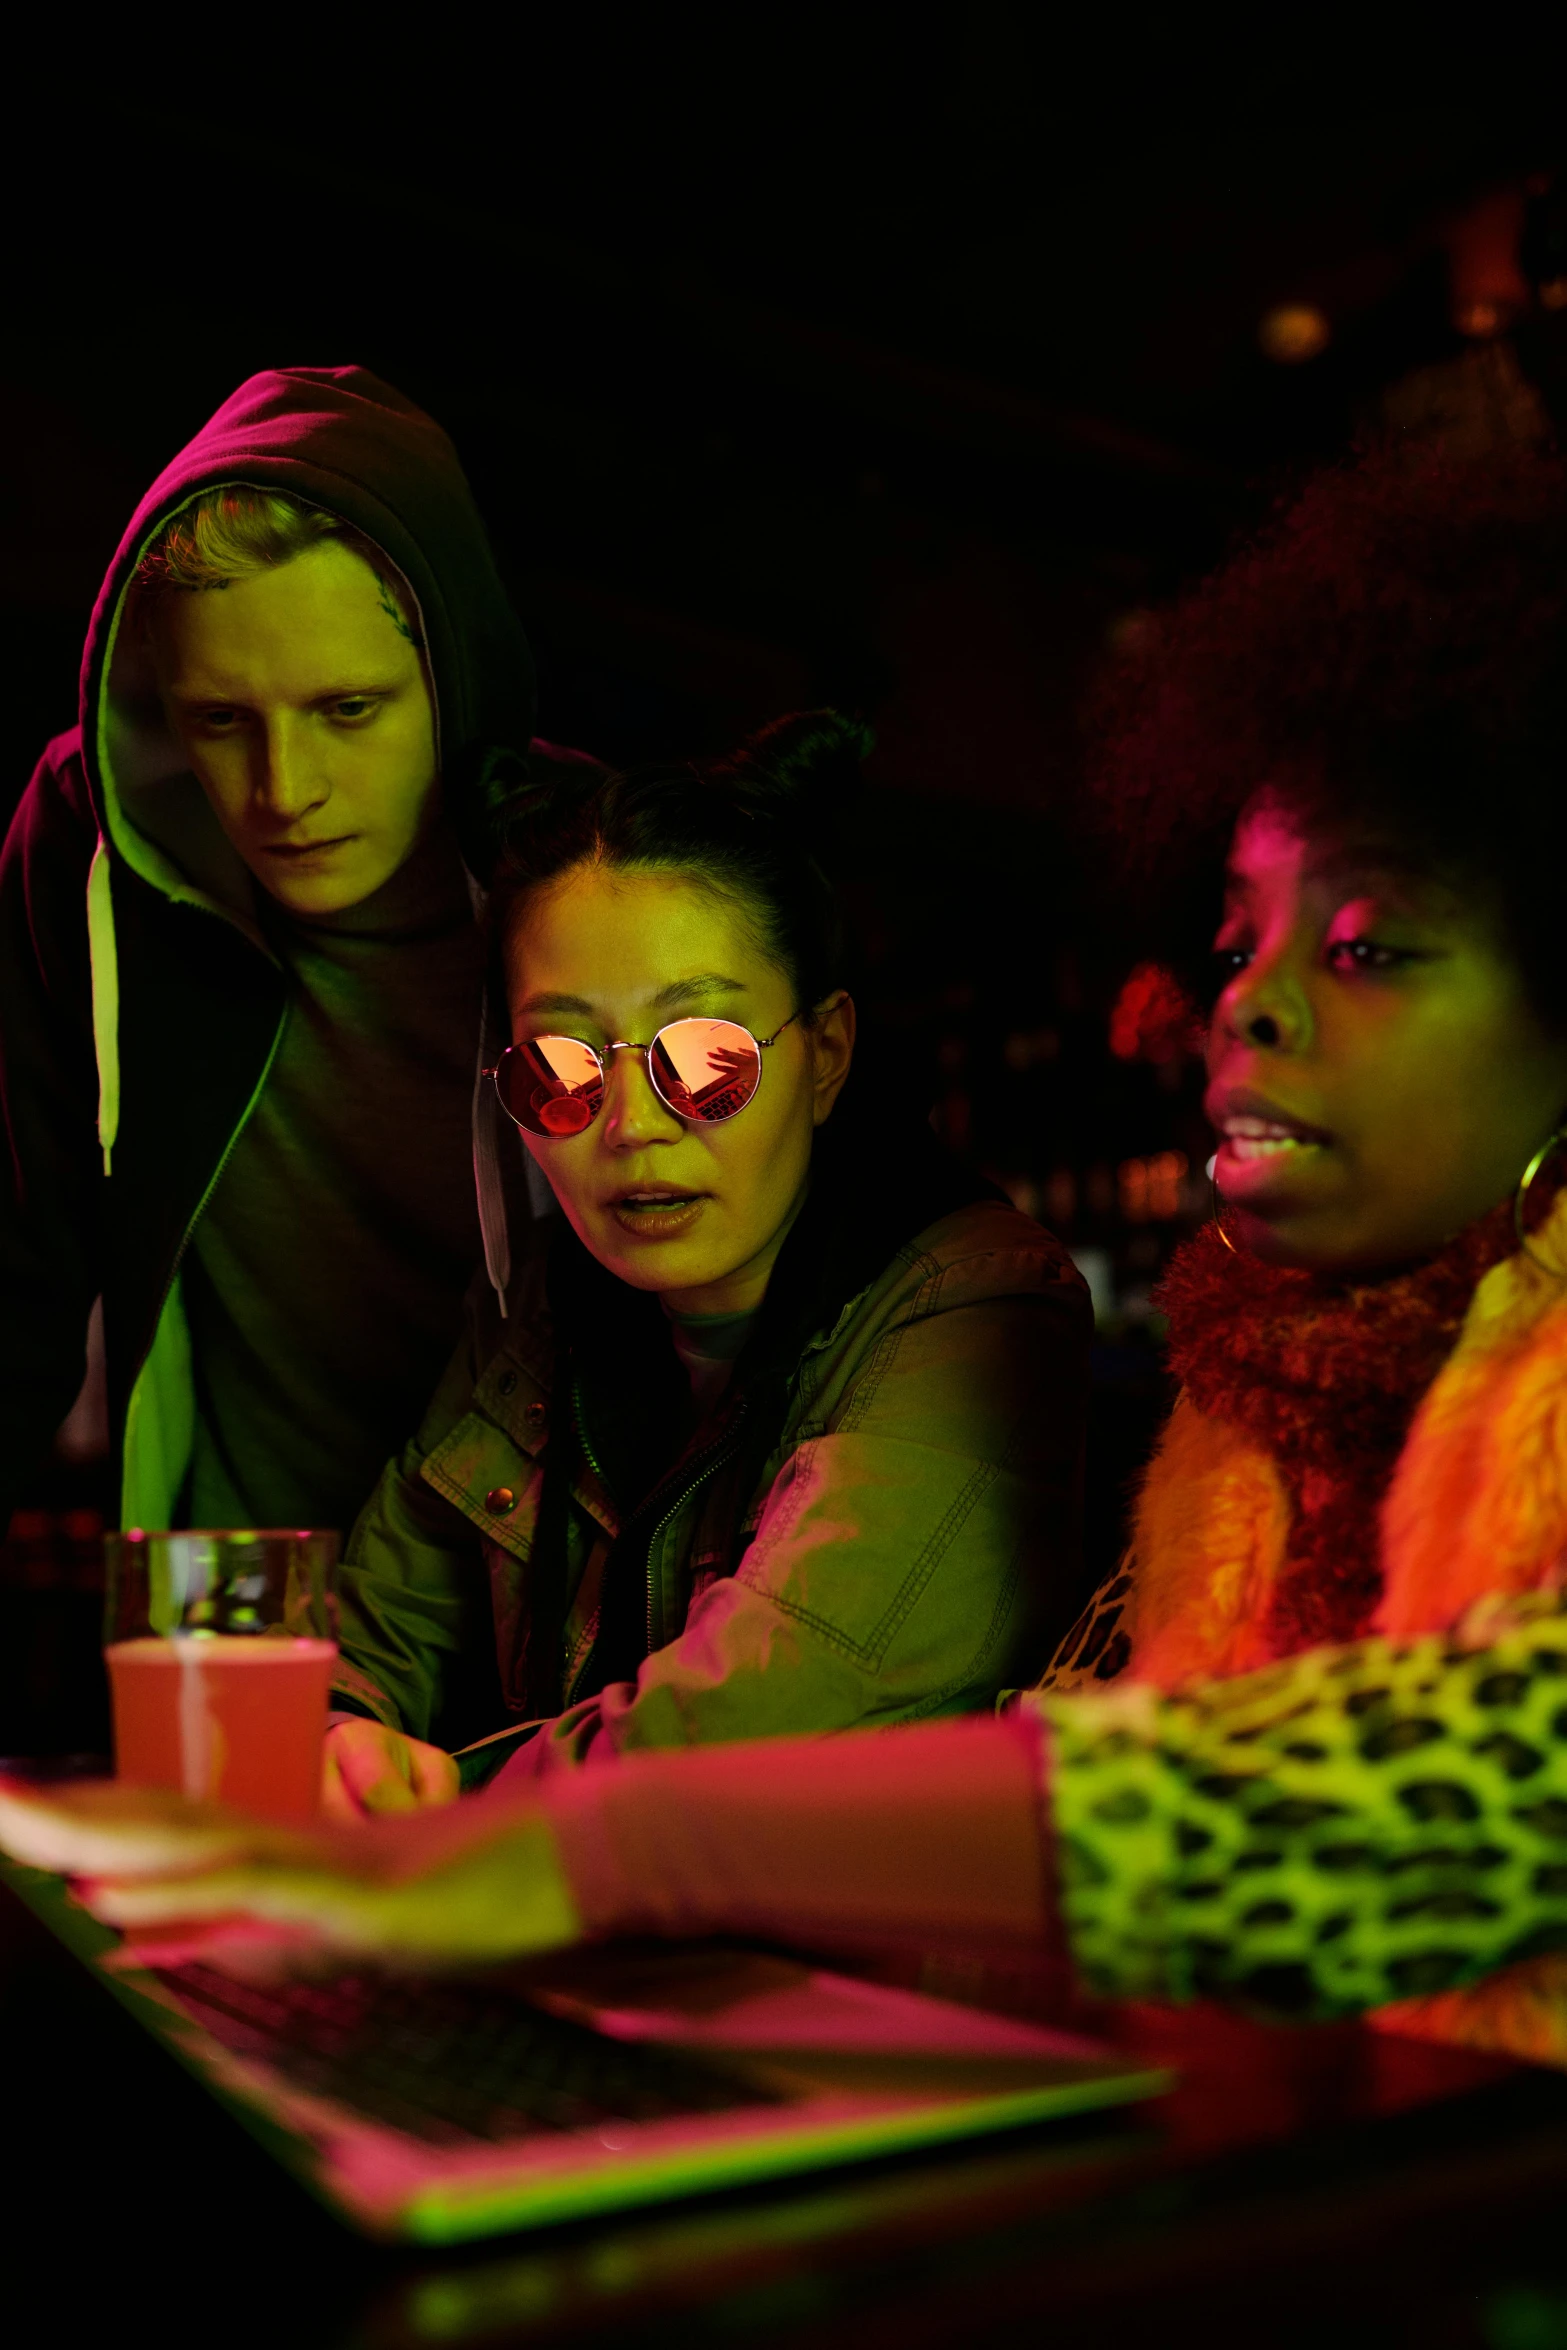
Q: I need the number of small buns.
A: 2